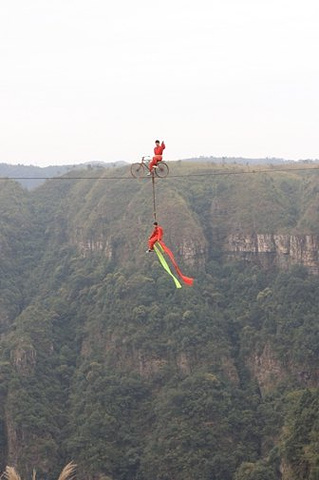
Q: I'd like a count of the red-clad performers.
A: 2